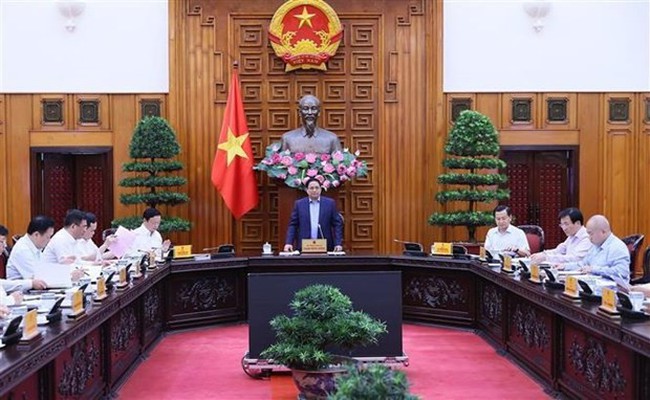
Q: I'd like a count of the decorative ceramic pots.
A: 1